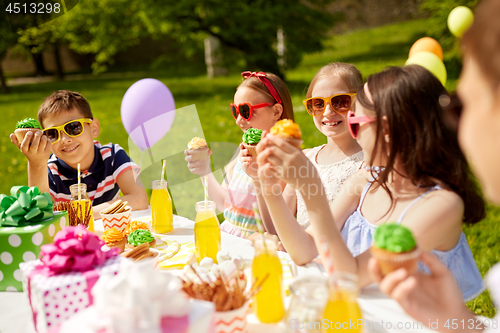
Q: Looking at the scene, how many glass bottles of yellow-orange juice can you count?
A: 5